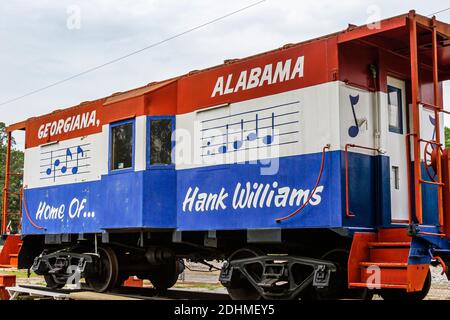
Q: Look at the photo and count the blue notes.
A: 10